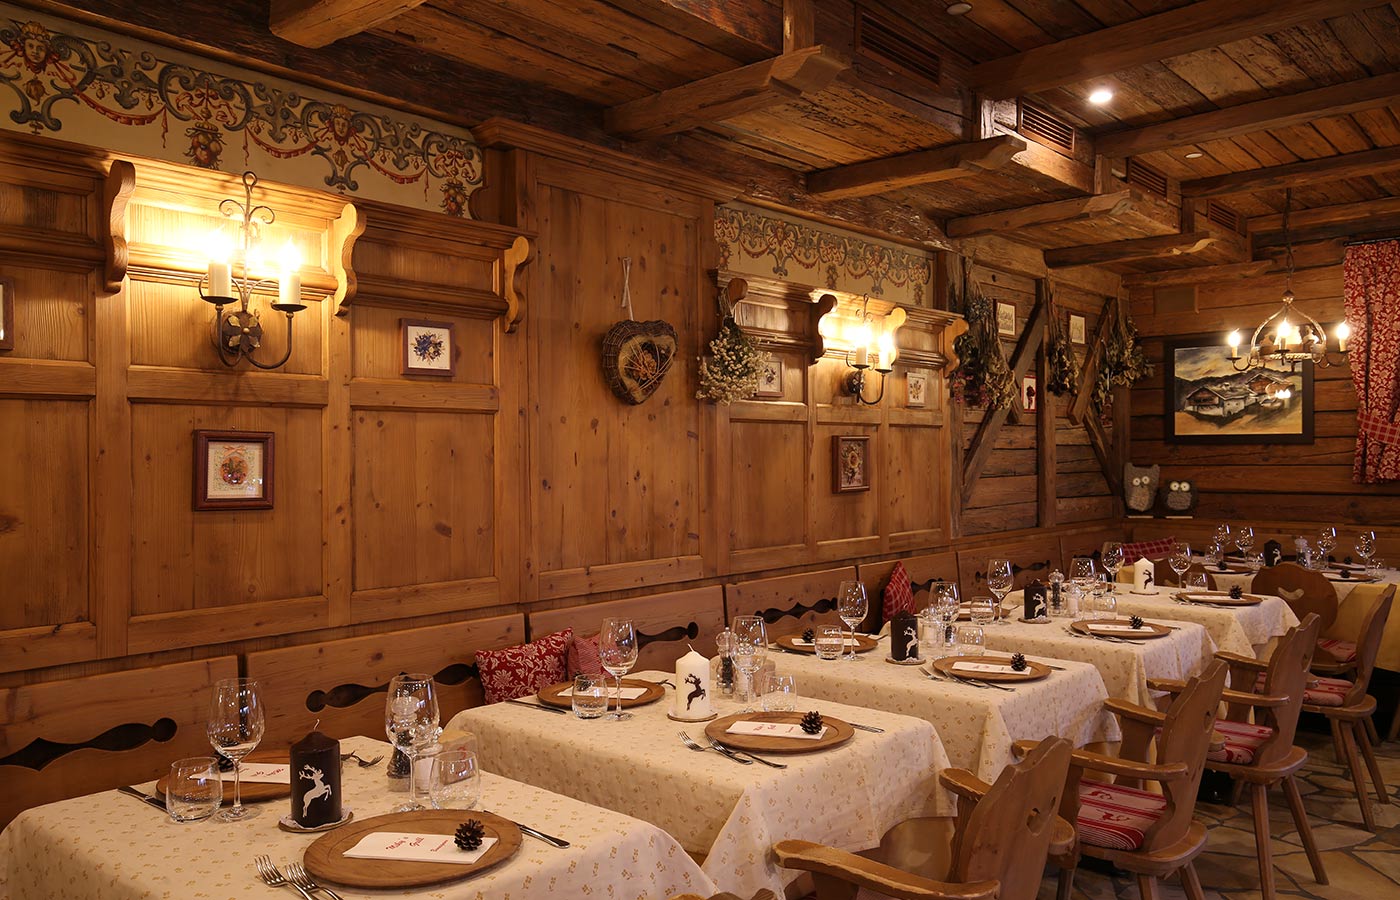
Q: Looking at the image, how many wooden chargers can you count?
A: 14